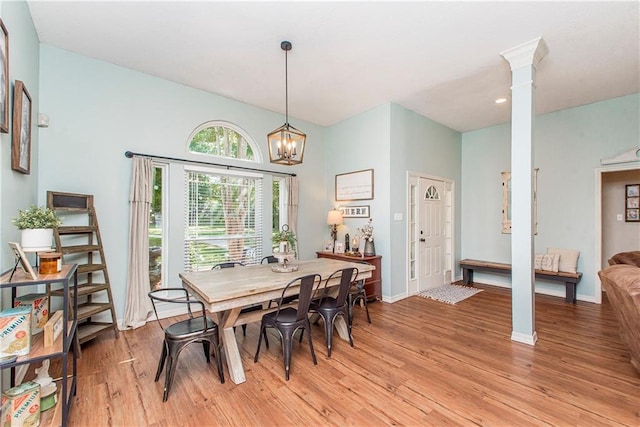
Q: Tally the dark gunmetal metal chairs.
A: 6